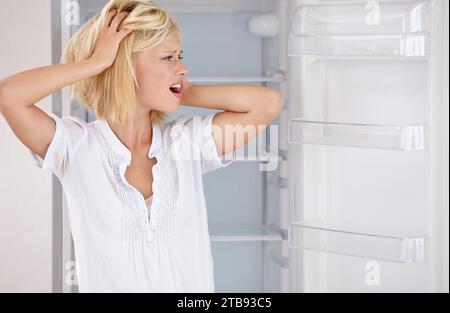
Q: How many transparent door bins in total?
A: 3